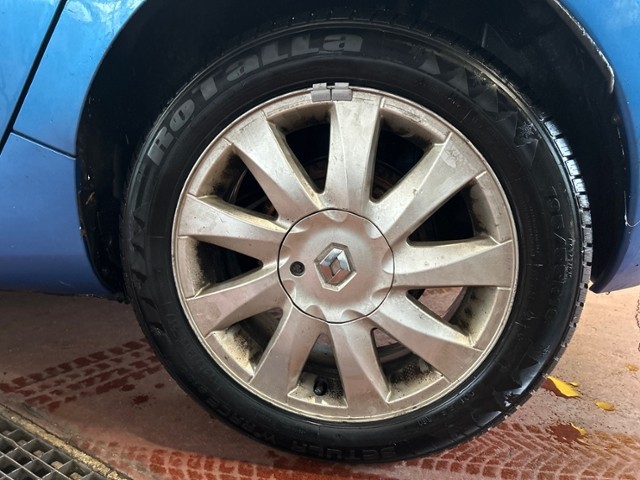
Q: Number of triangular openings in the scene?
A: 9